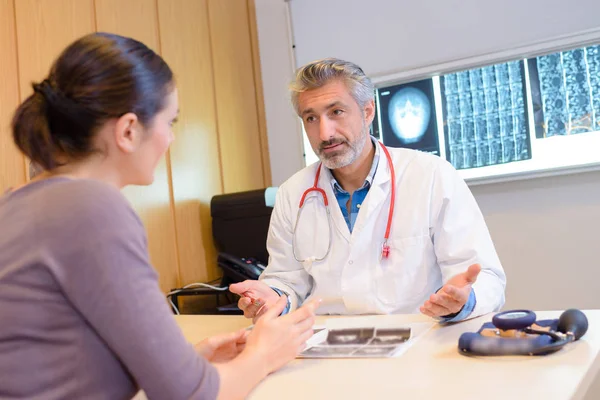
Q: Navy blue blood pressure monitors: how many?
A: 1